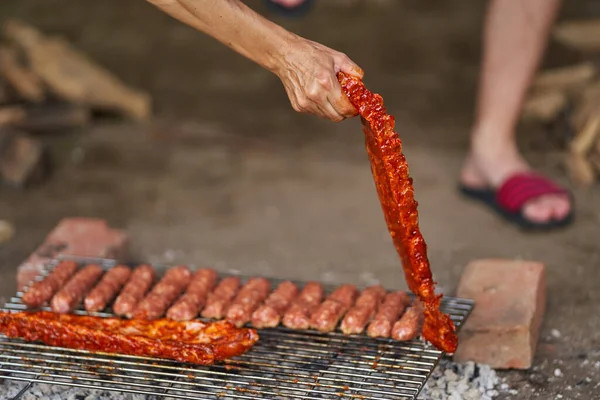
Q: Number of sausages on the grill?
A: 14